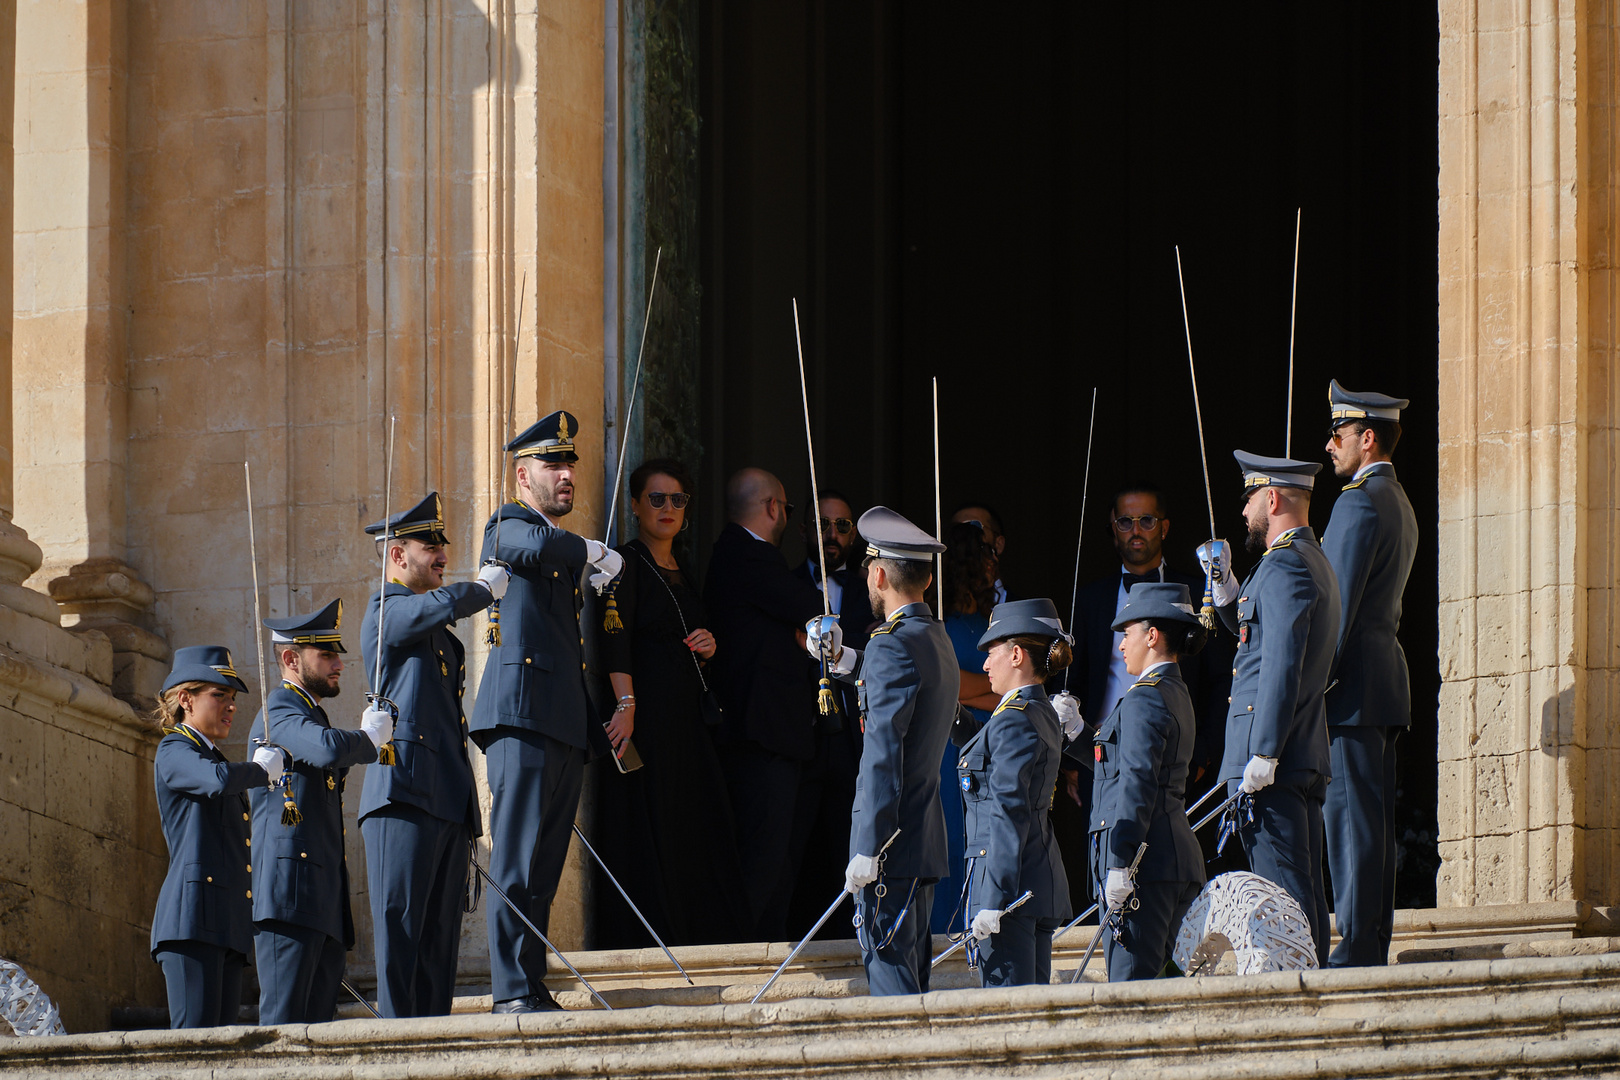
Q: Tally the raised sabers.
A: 9